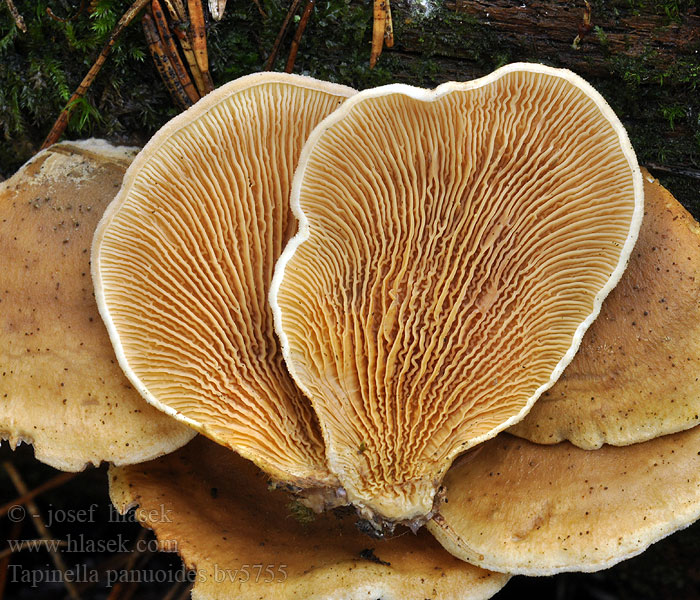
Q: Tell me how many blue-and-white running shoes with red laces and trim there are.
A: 0